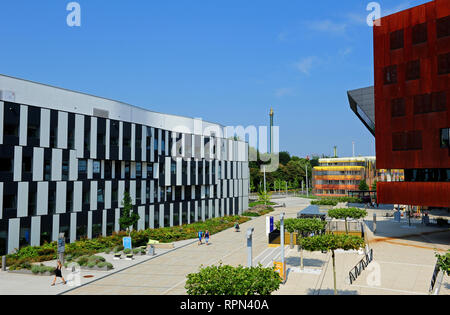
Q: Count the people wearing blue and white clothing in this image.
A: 2